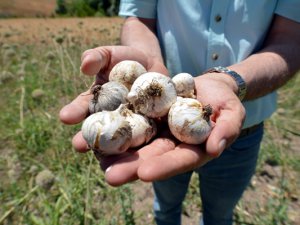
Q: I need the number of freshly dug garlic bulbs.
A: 7